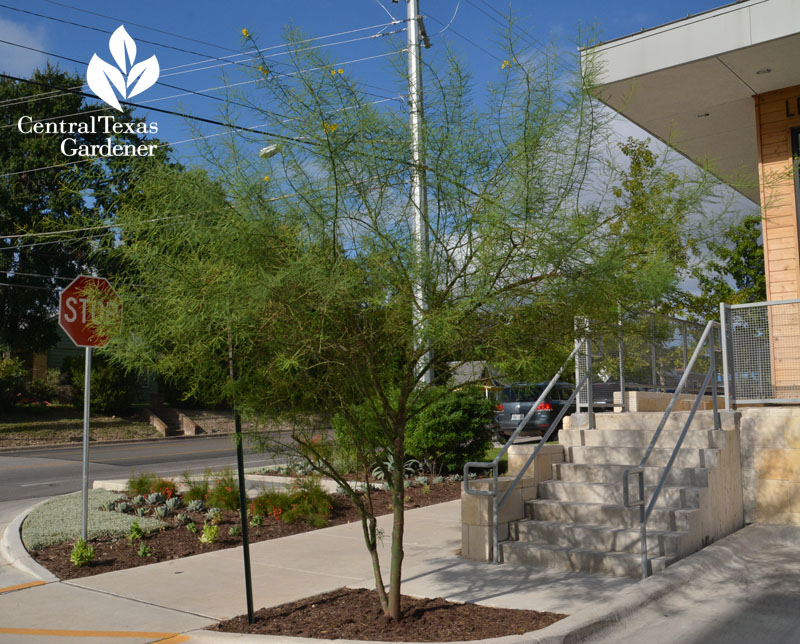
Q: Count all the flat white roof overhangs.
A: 1